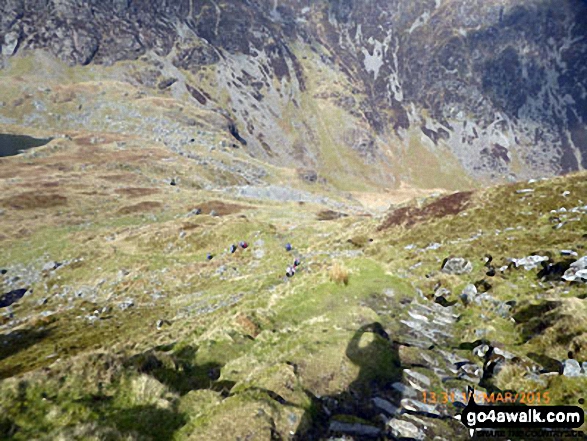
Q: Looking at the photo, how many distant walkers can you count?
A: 6